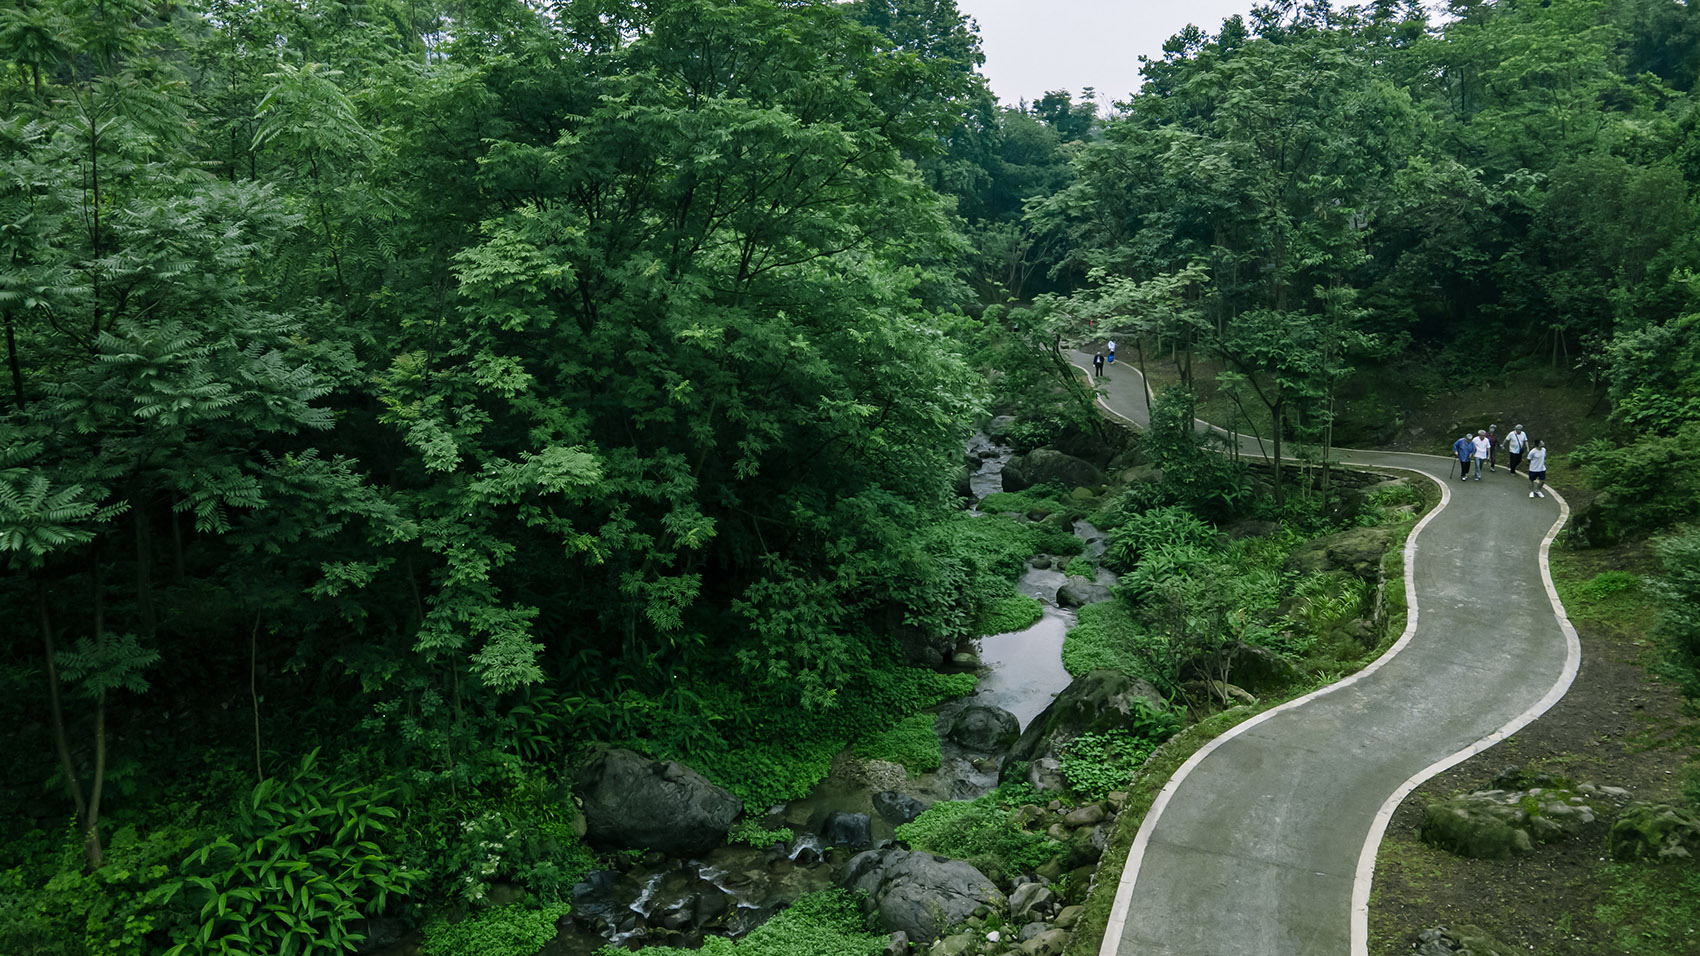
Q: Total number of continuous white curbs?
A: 2